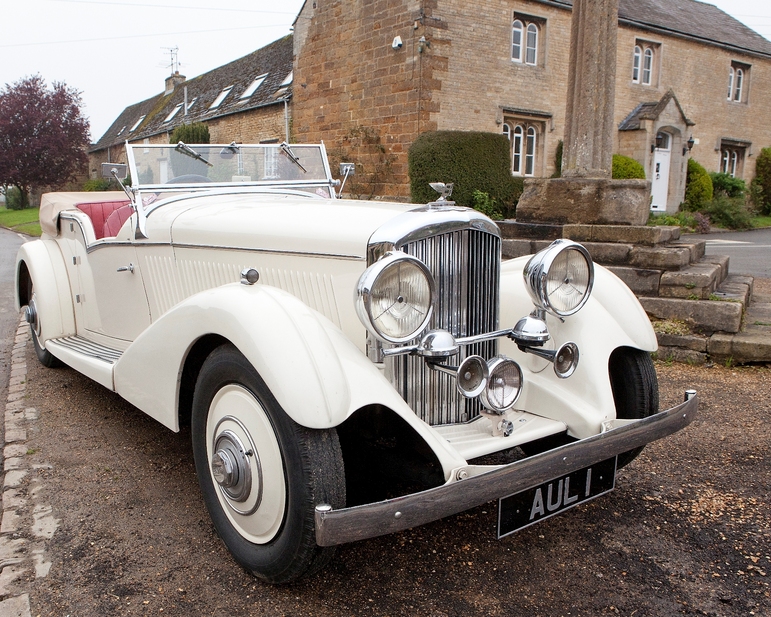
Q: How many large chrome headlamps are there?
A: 2